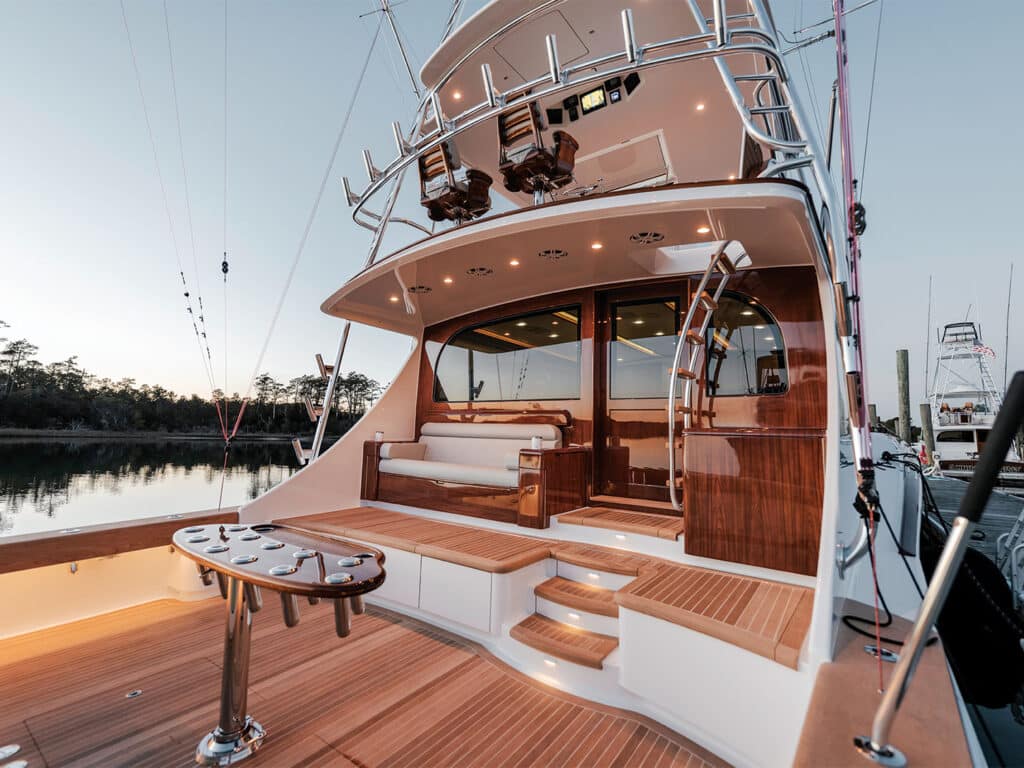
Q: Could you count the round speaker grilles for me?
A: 4